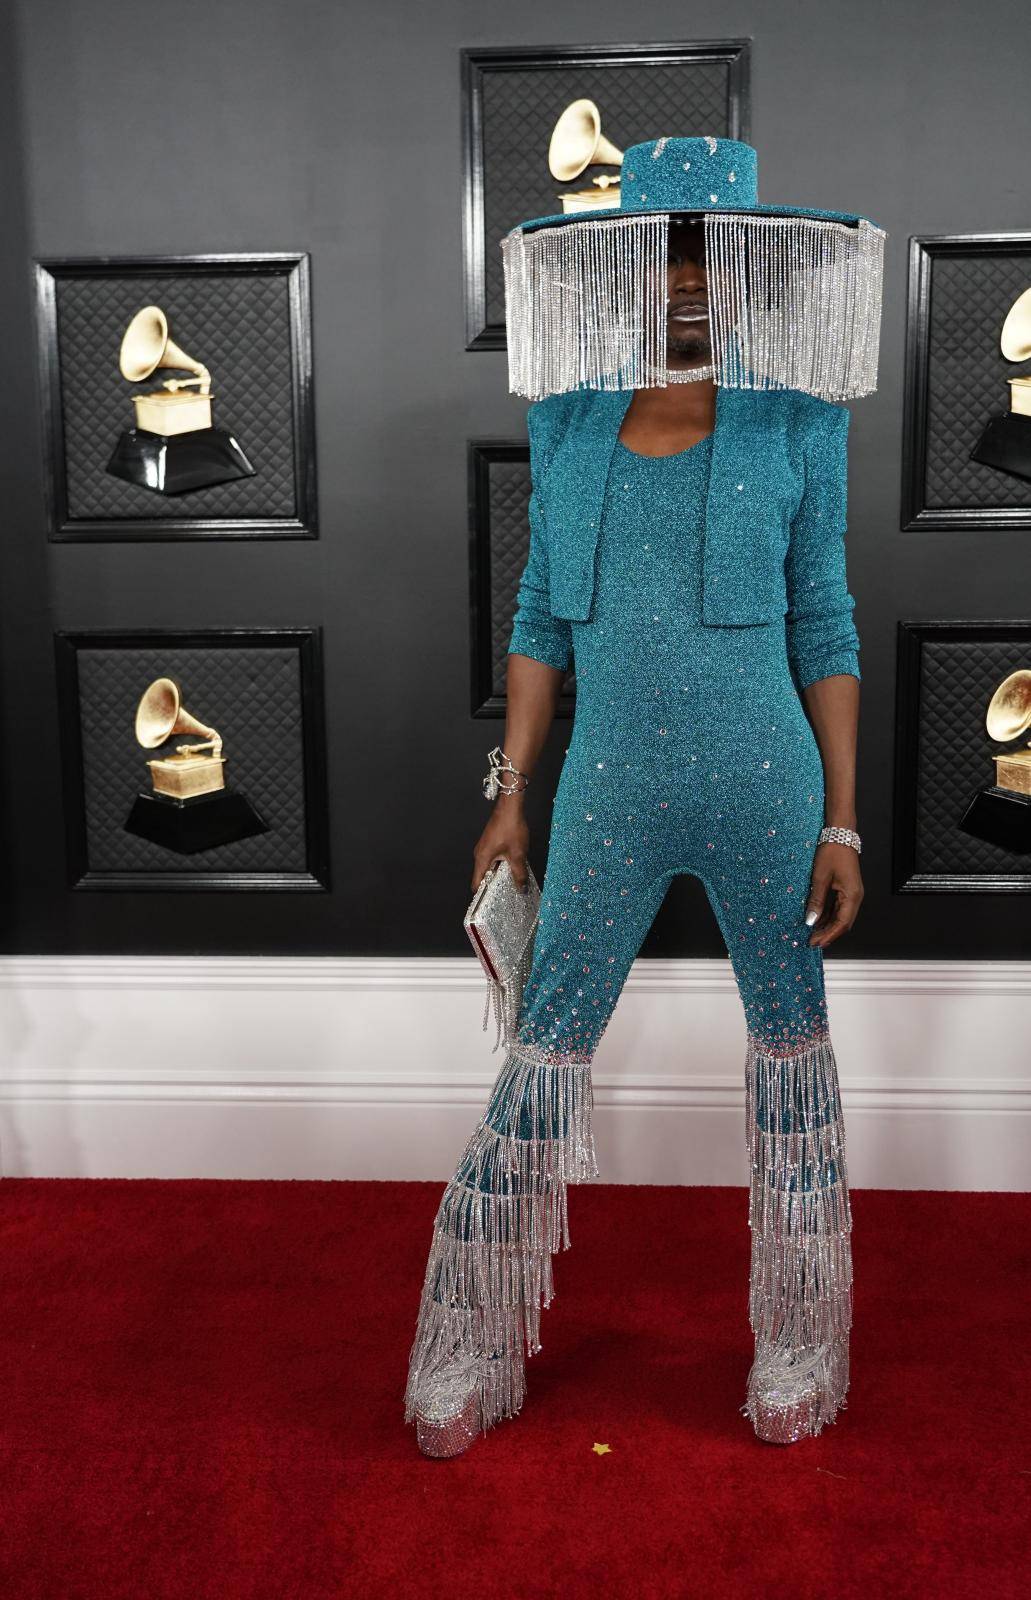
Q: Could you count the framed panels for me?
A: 6